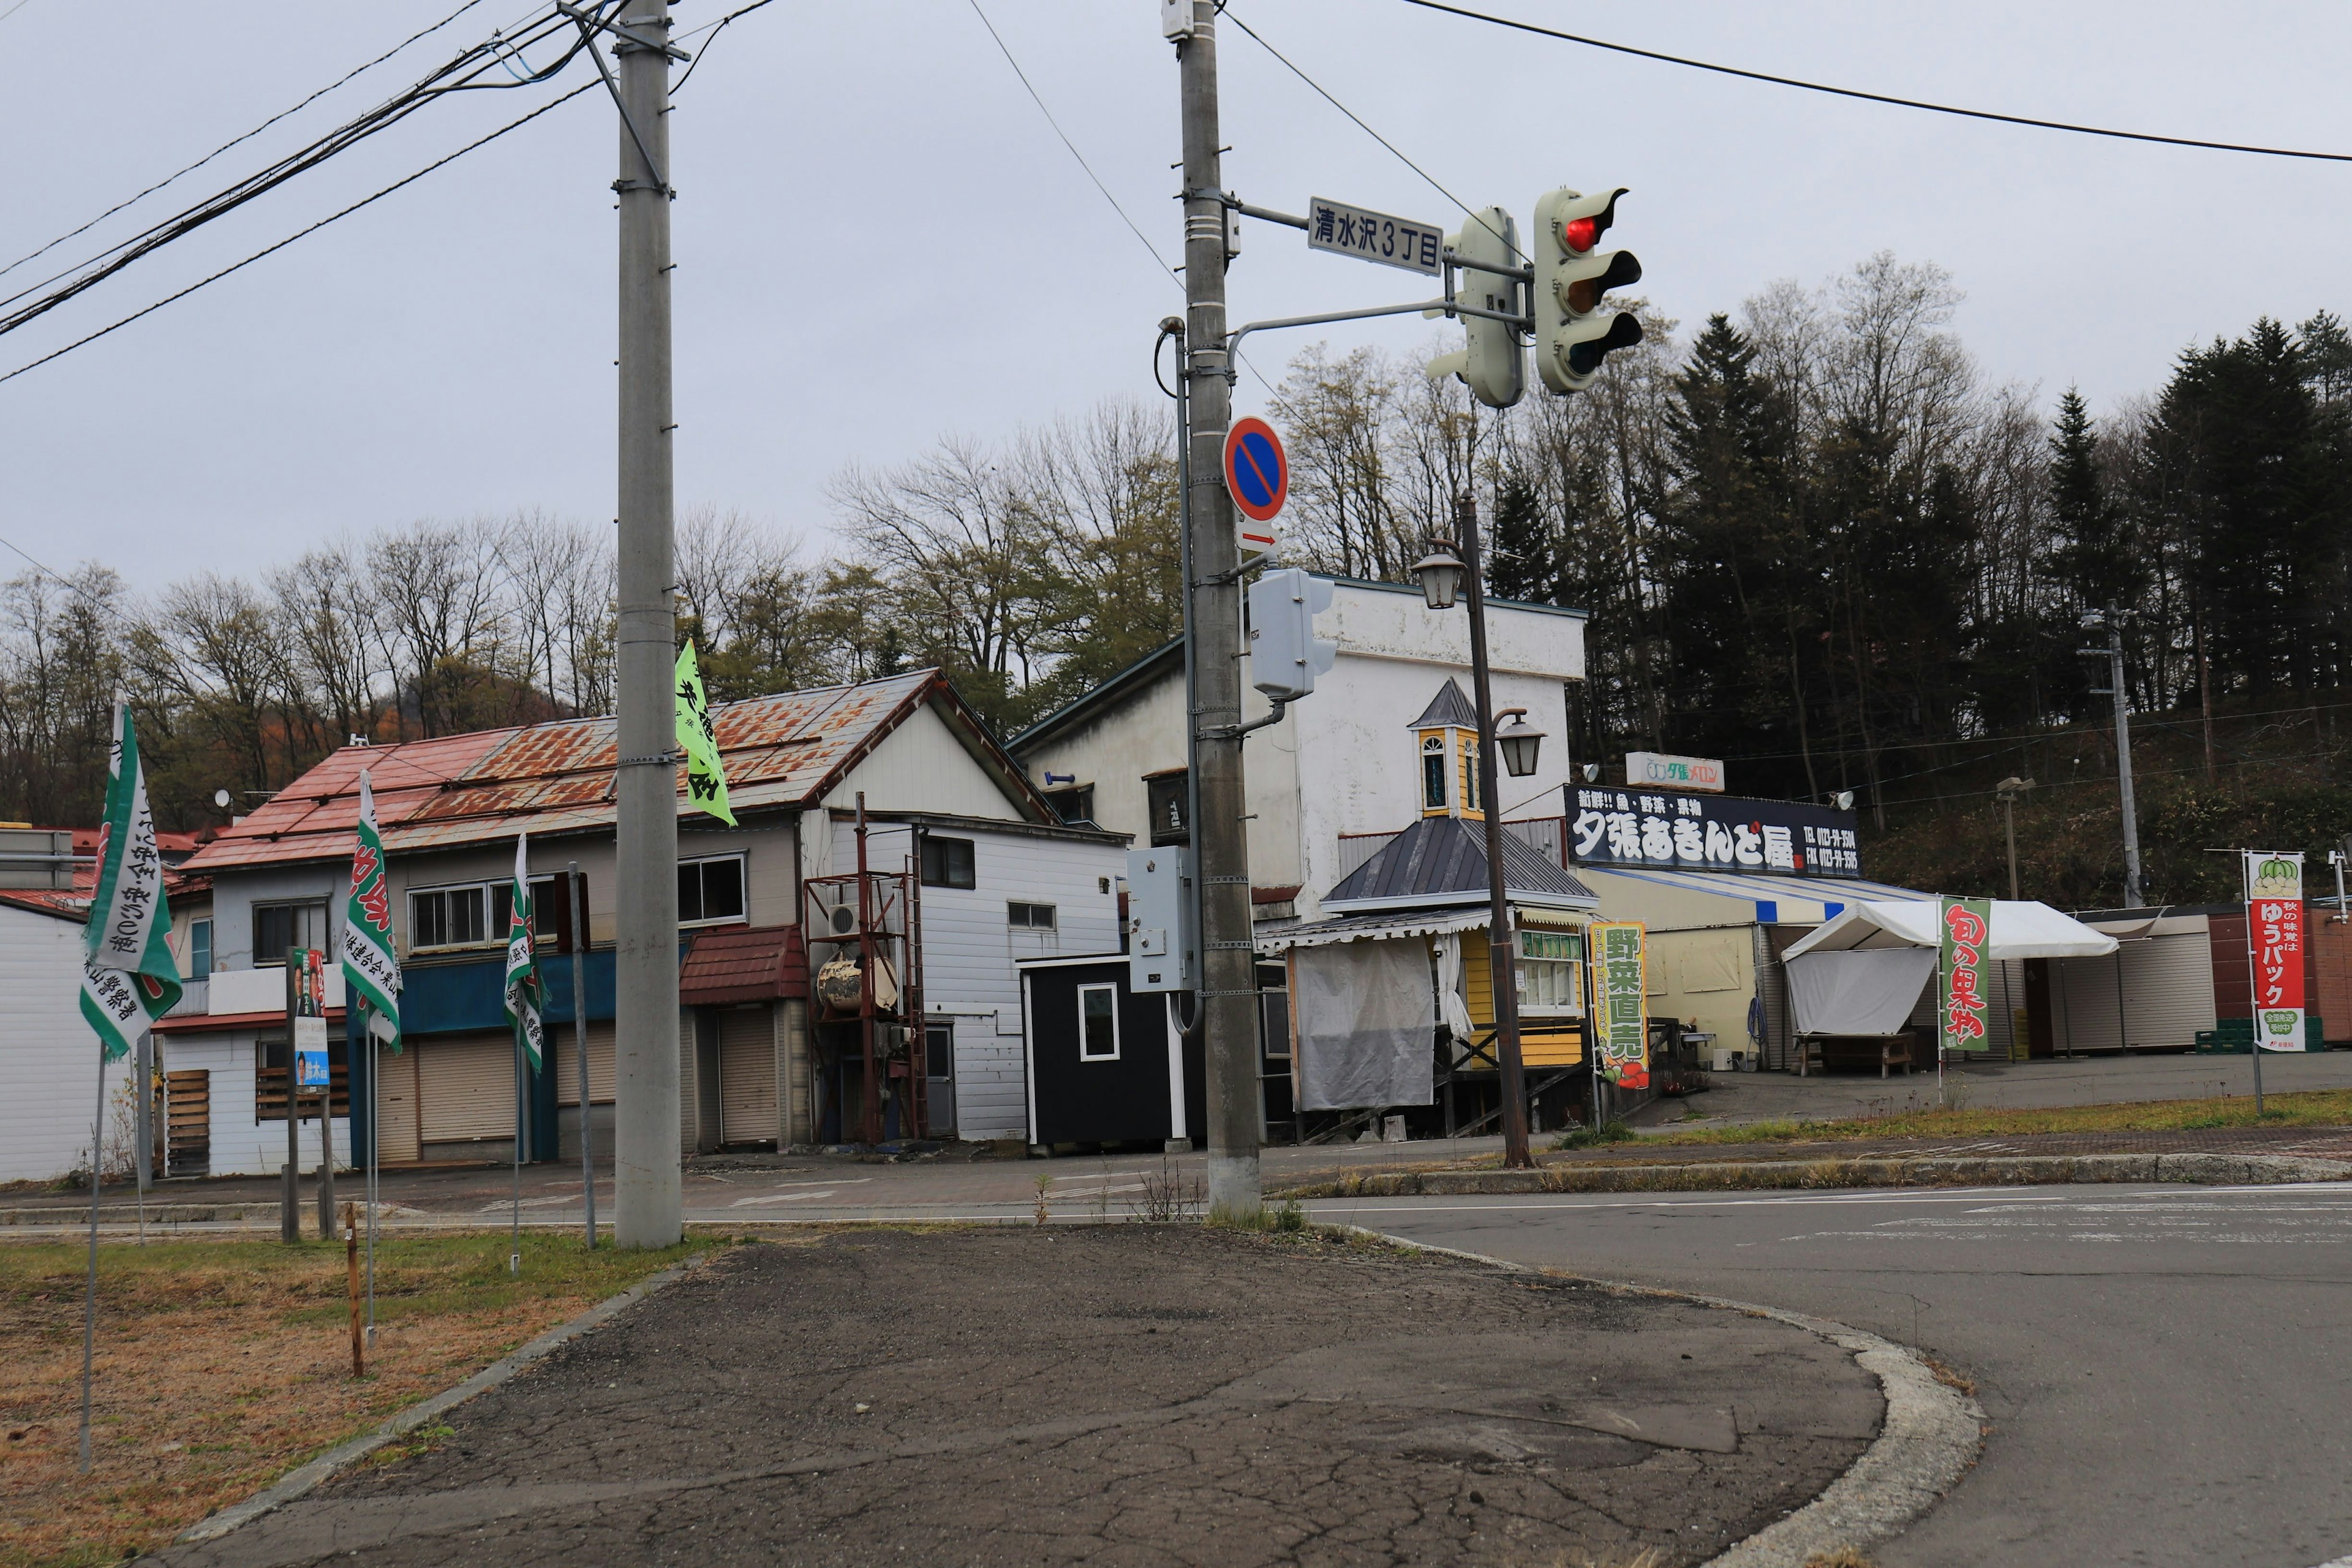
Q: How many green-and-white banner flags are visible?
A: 3